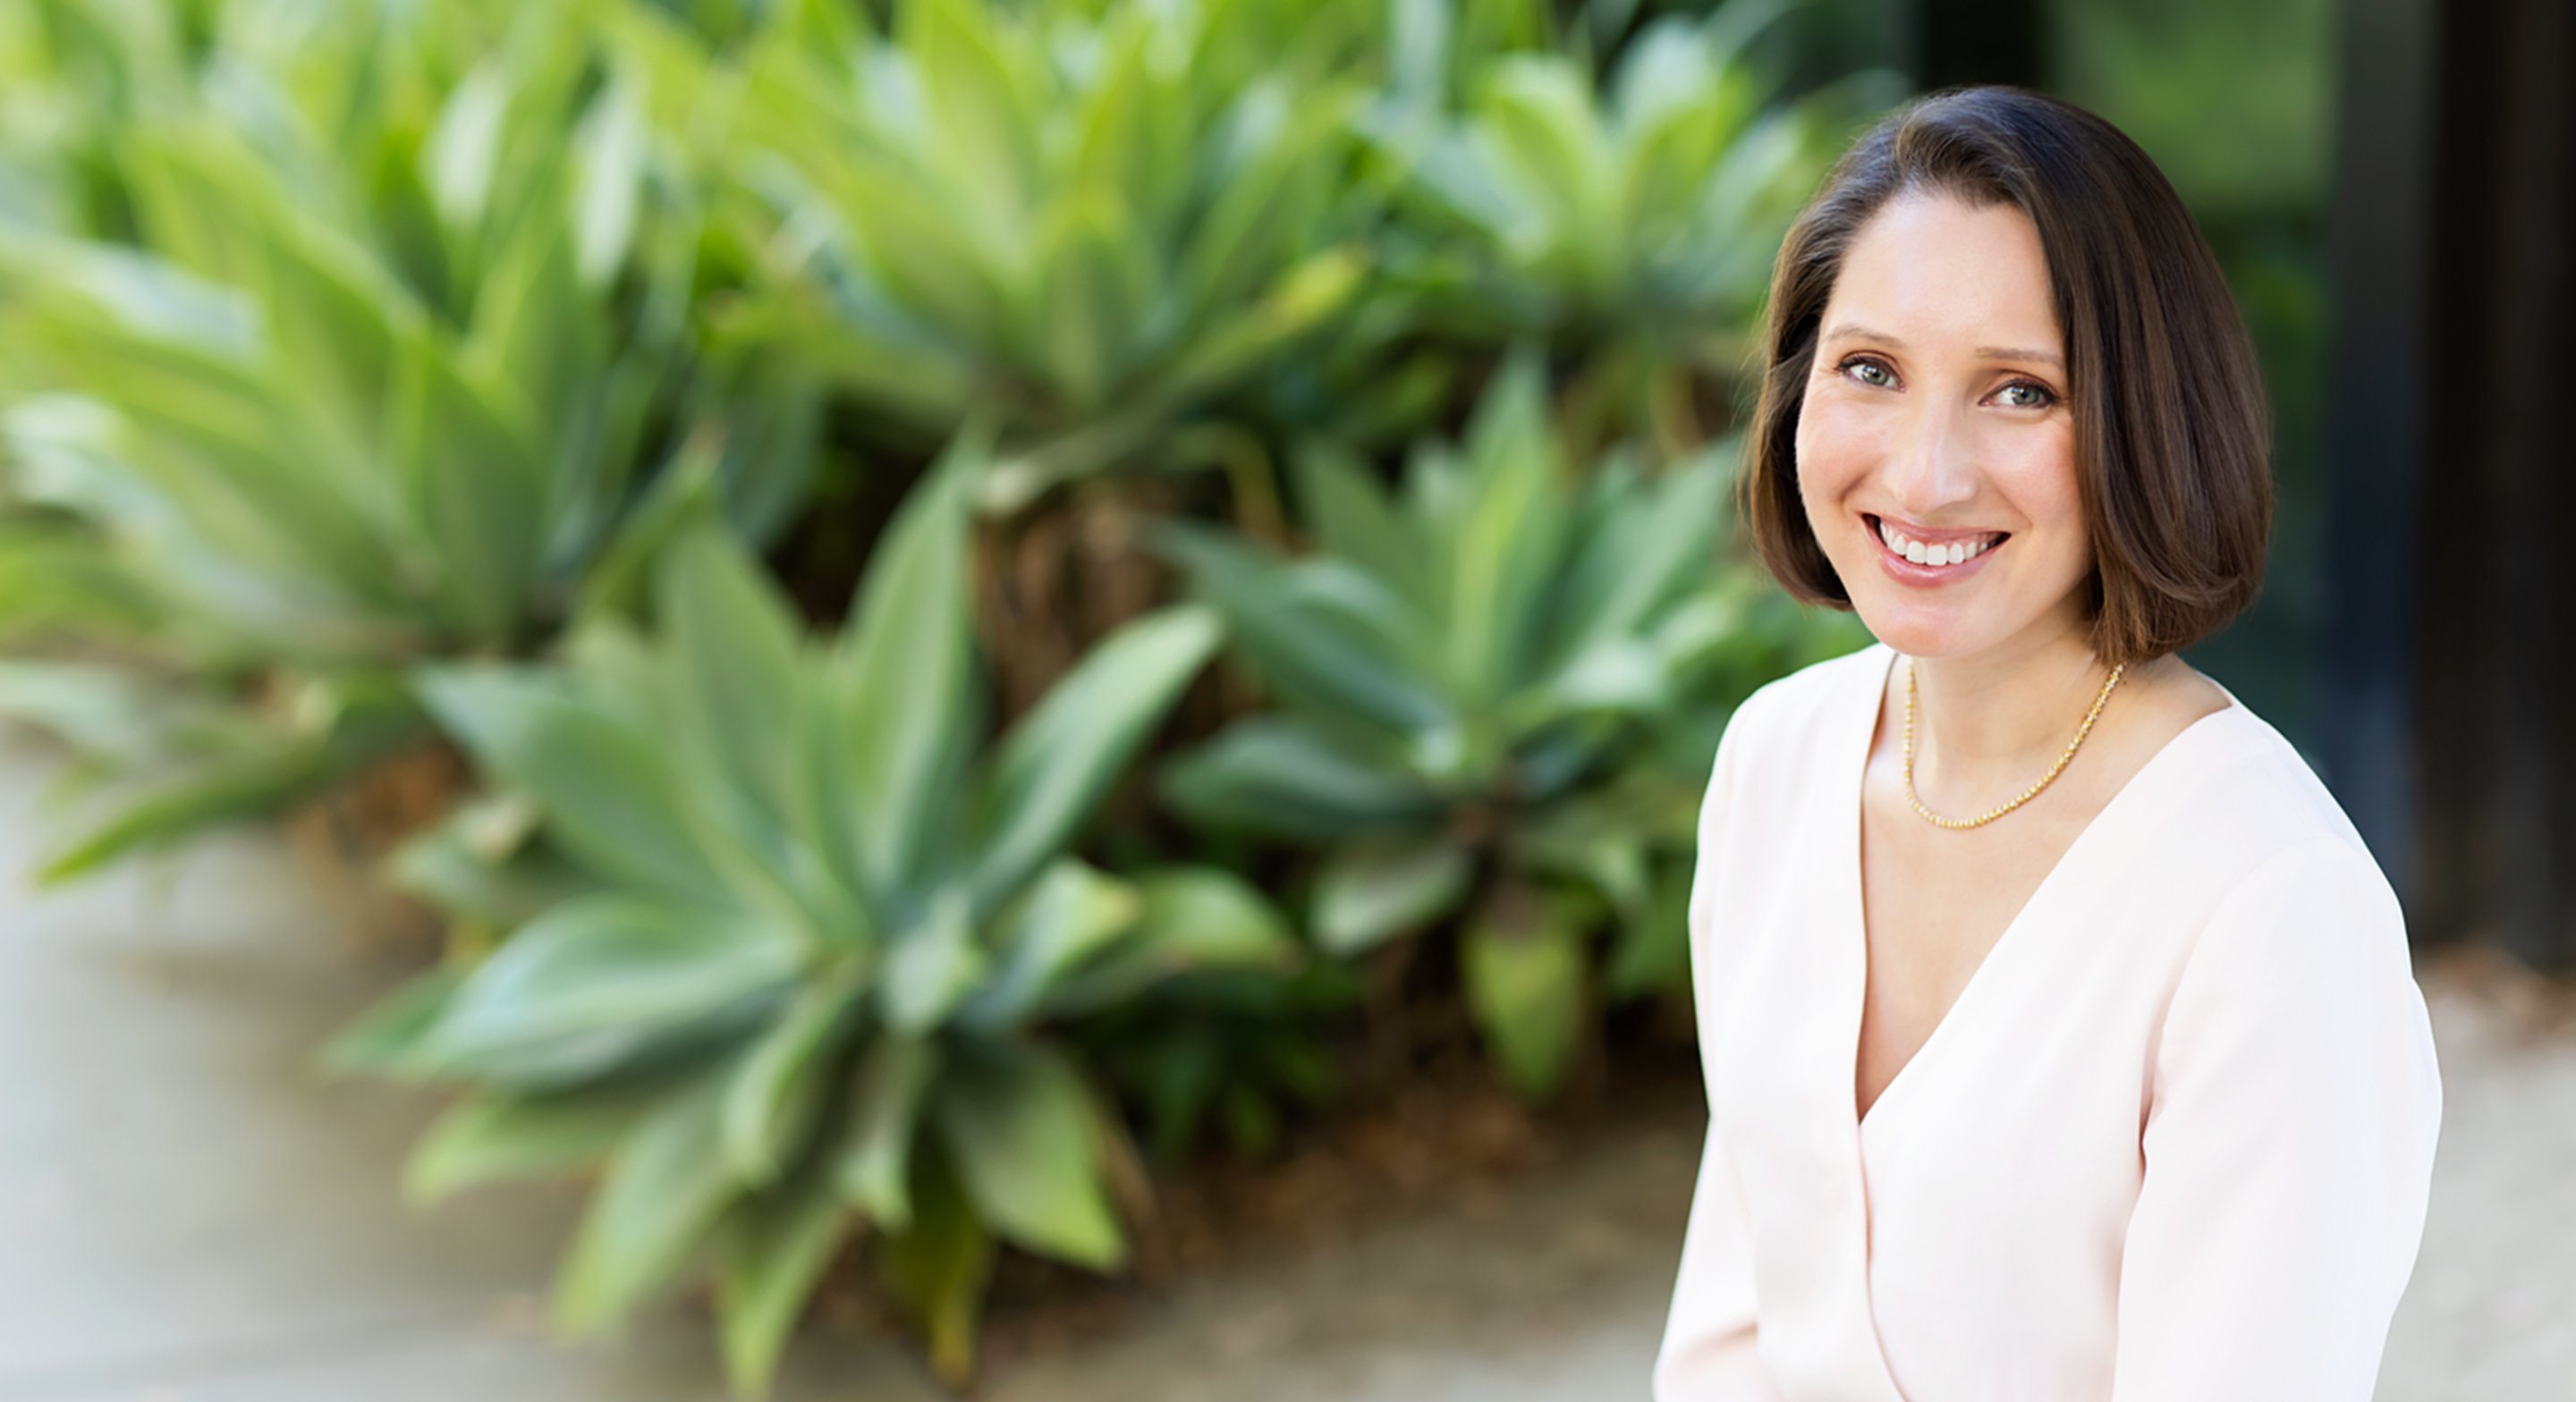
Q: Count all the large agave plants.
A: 5